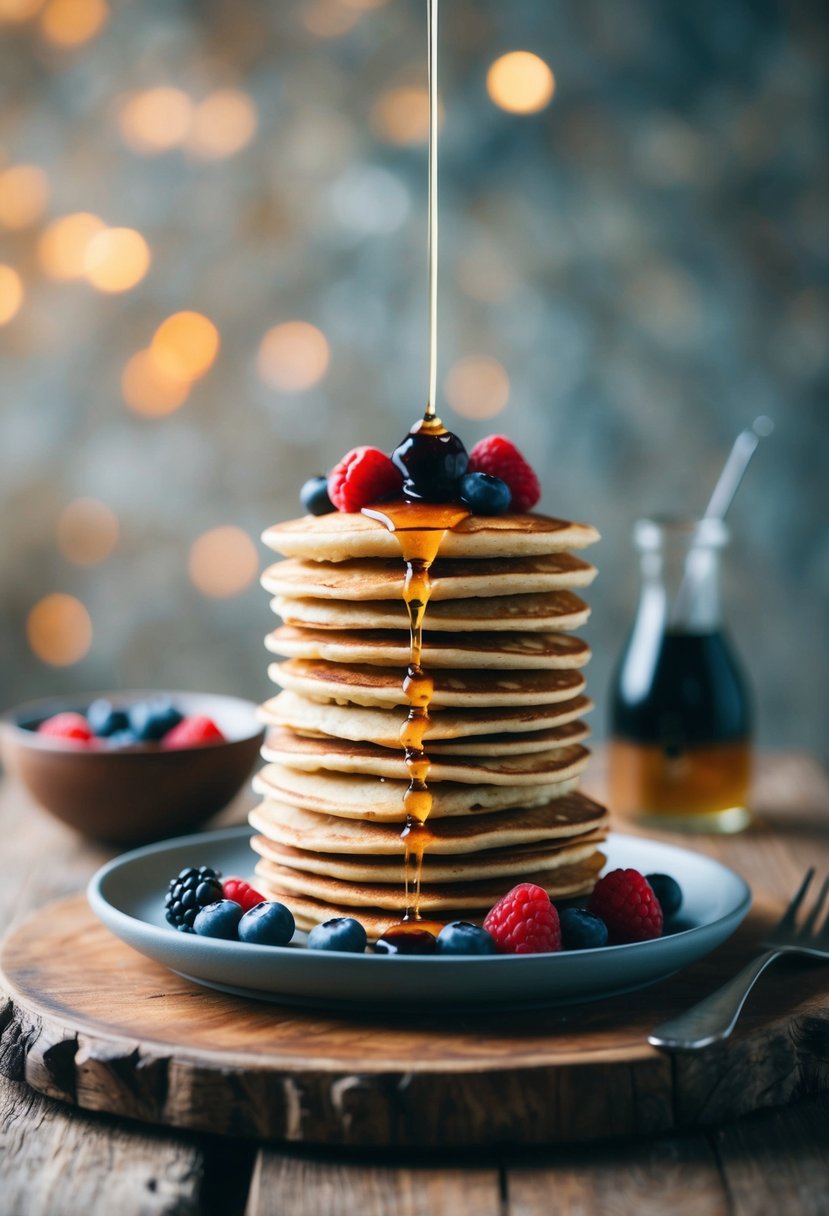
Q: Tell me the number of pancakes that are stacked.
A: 13